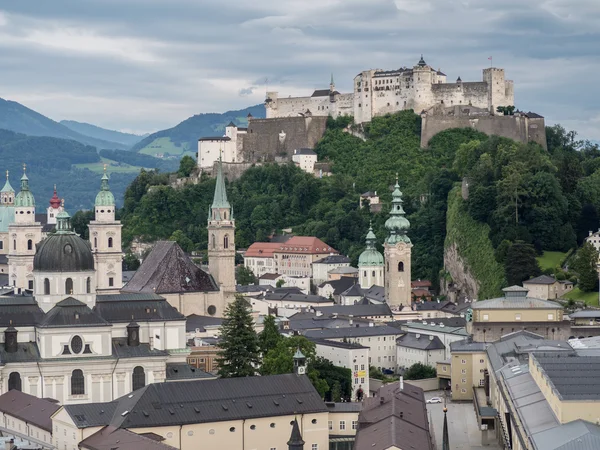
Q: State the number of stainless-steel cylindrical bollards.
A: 0